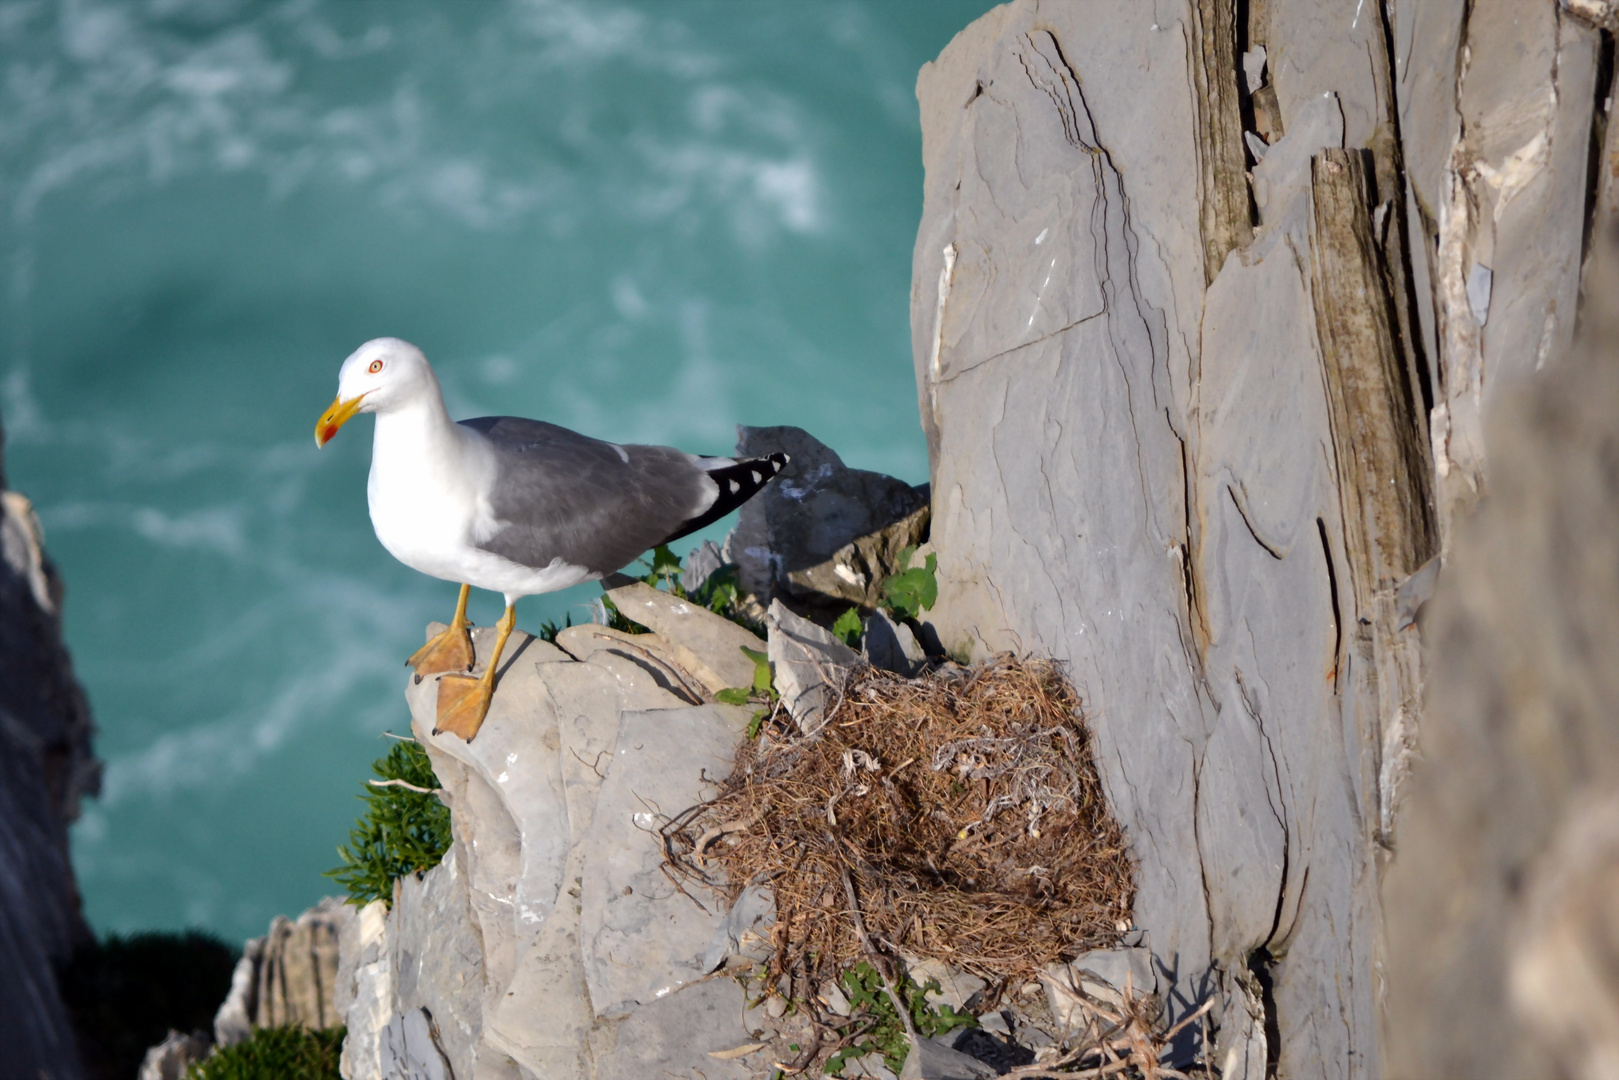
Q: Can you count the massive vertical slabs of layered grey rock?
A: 1